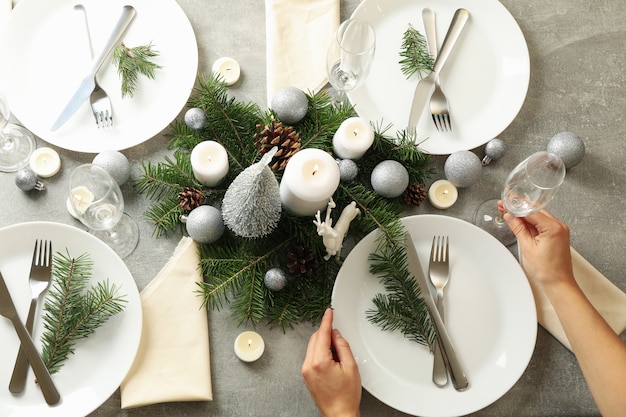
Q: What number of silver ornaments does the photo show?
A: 11